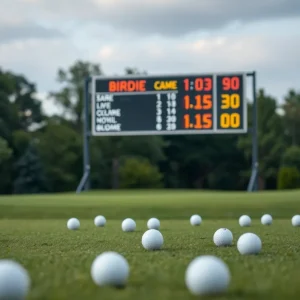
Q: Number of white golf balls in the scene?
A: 14